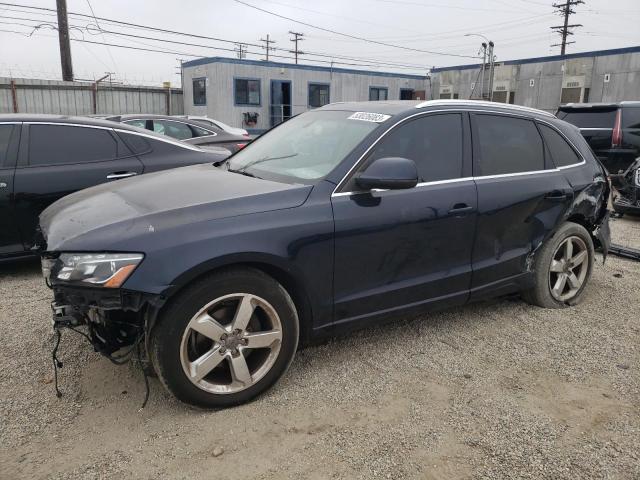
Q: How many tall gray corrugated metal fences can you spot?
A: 1